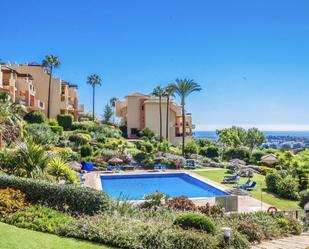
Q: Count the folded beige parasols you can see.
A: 0